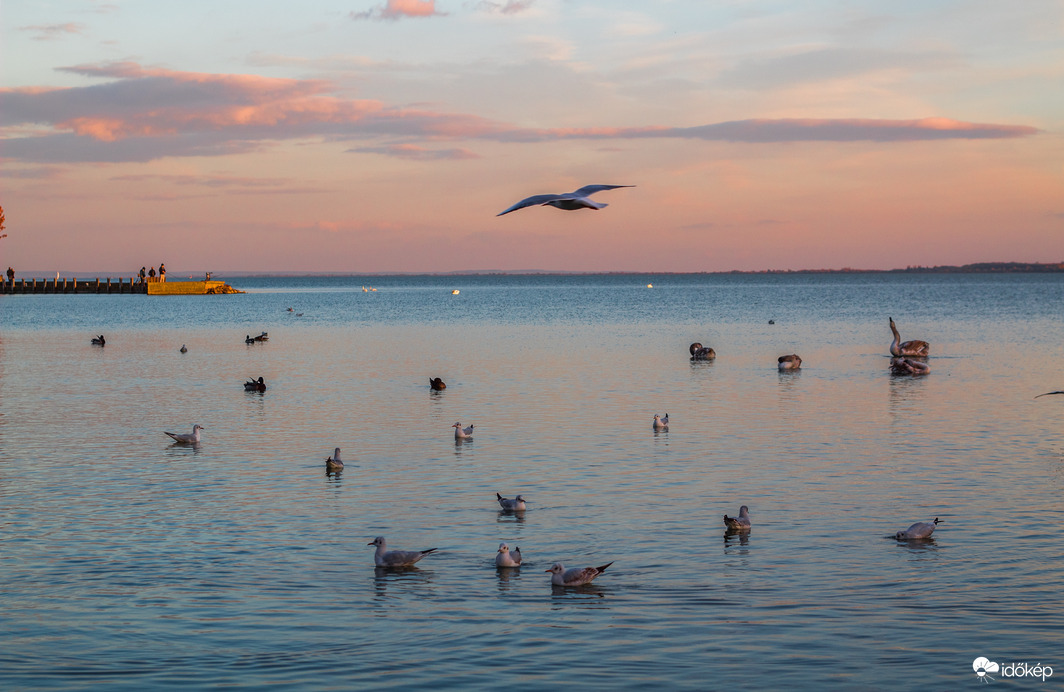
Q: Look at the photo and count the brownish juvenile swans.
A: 4